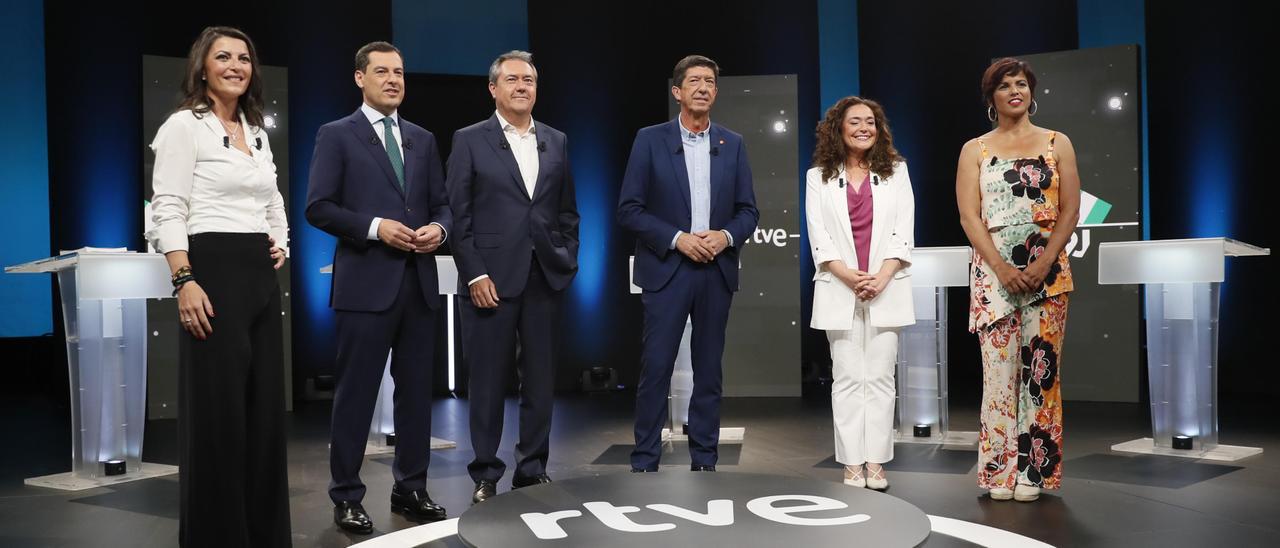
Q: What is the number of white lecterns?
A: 5